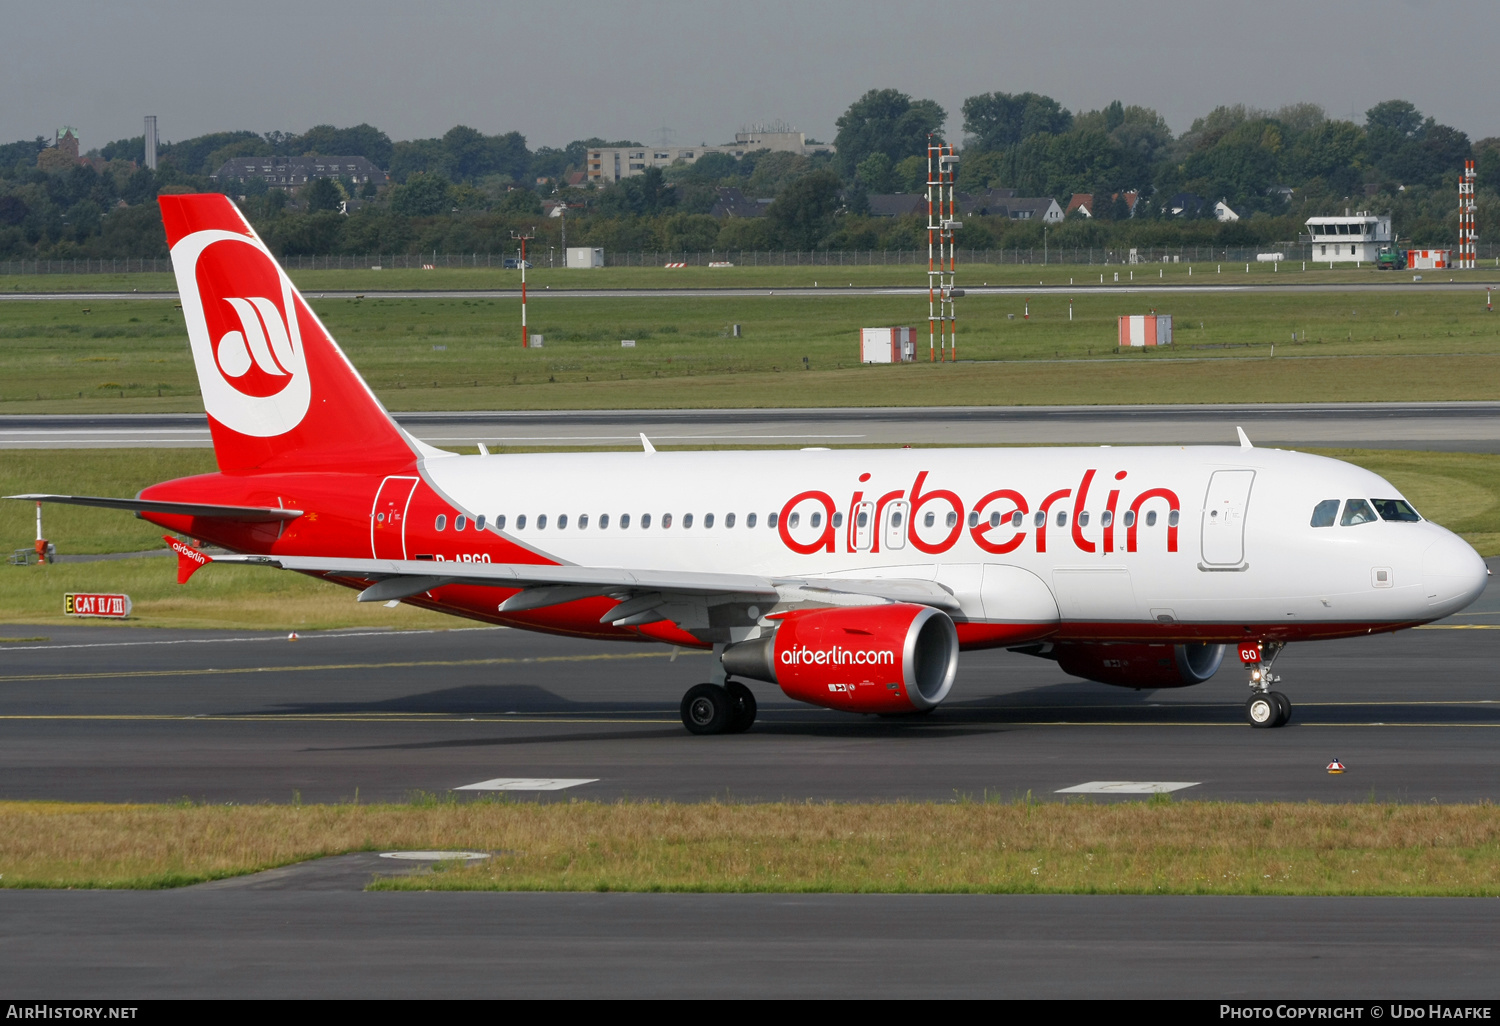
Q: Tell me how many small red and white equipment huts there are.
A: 3